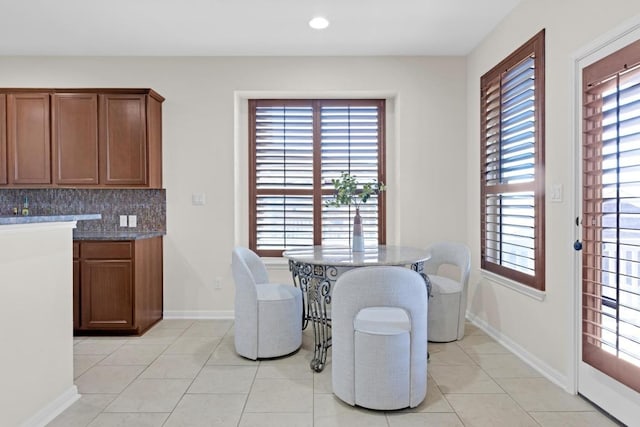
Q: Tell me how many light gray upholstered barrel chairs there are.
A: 3